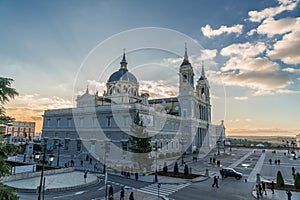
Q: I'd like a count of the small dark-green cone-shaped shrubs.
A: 5